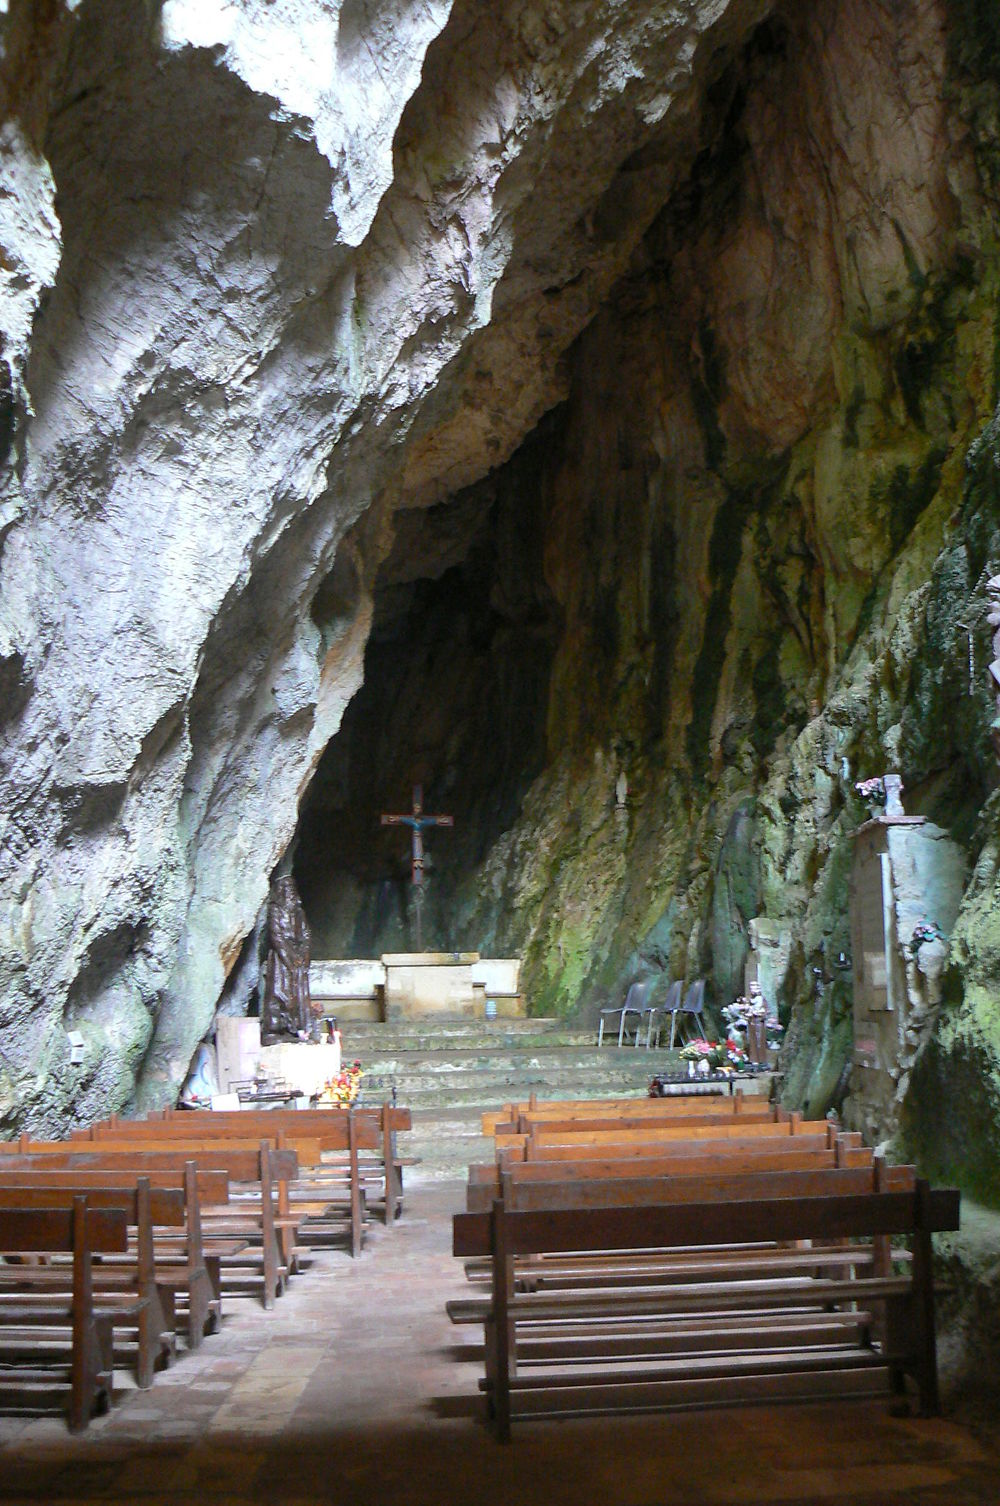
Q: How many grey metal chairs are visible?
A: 3